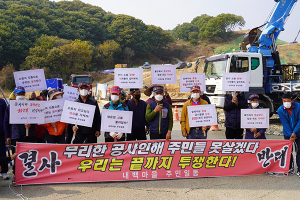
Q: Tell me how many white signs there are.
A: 12